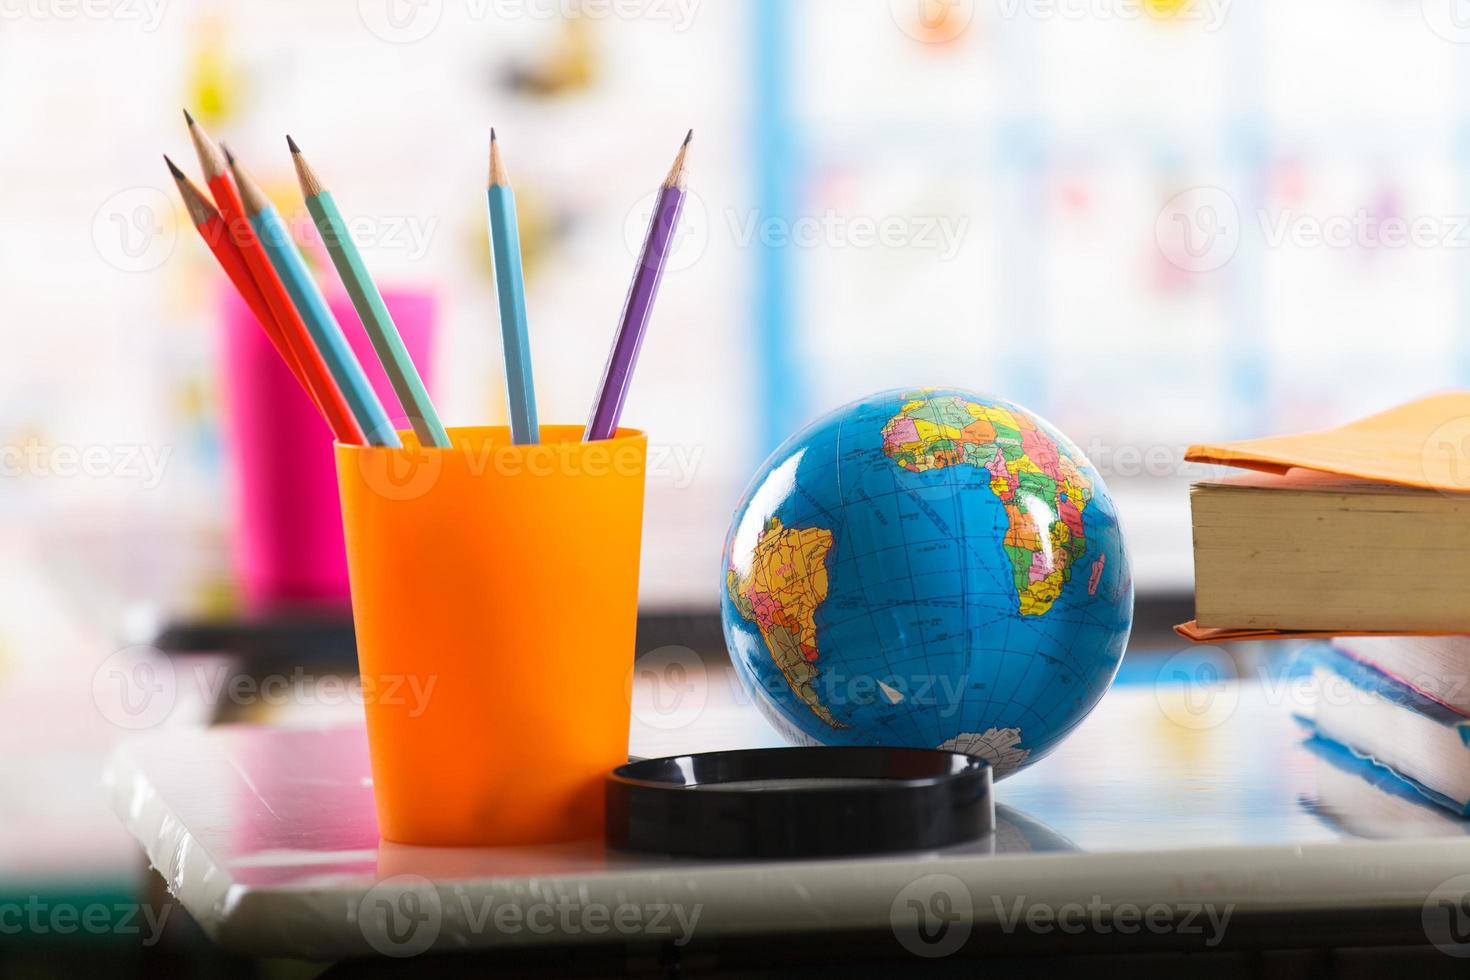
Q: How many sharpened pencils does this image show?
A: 6